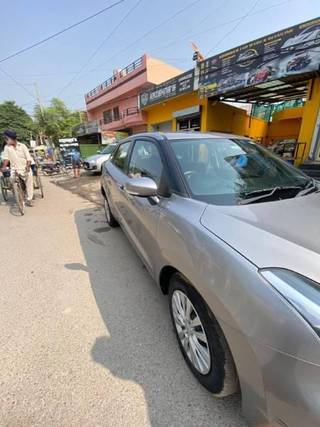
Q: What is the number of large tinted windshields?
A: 1